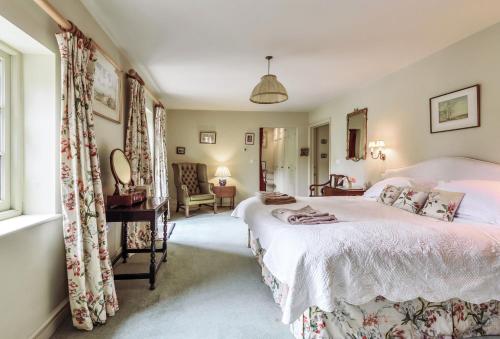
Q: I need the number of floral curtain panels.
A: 3